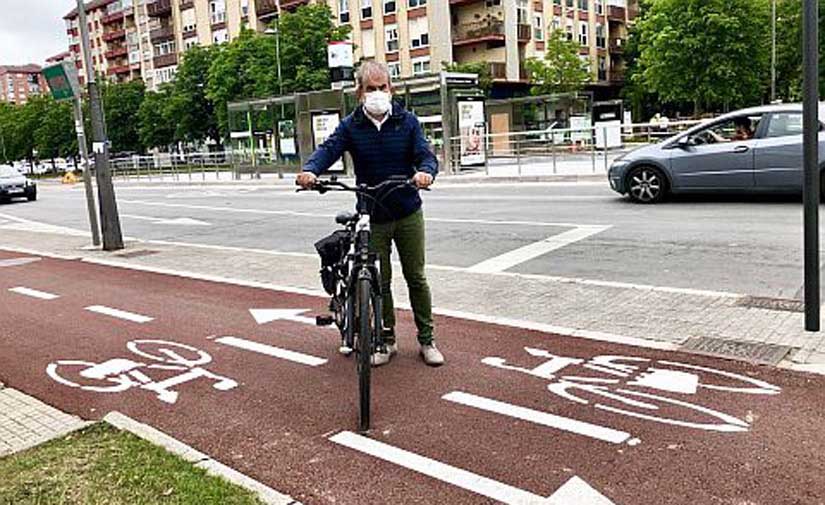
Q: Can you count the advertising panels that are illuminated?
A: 2